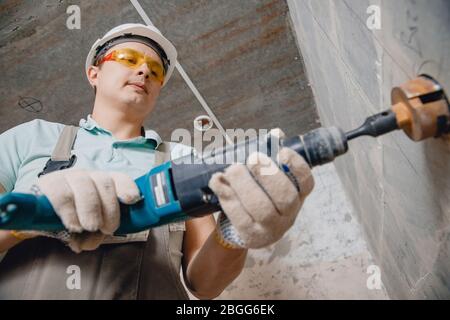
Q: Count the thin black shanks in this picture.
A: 1